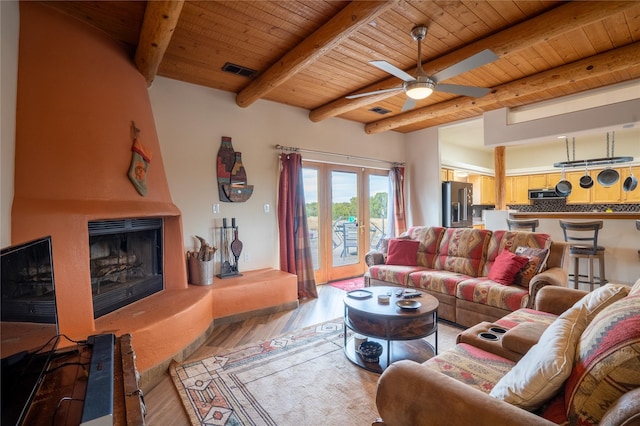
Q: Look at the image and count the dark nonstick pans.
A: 4